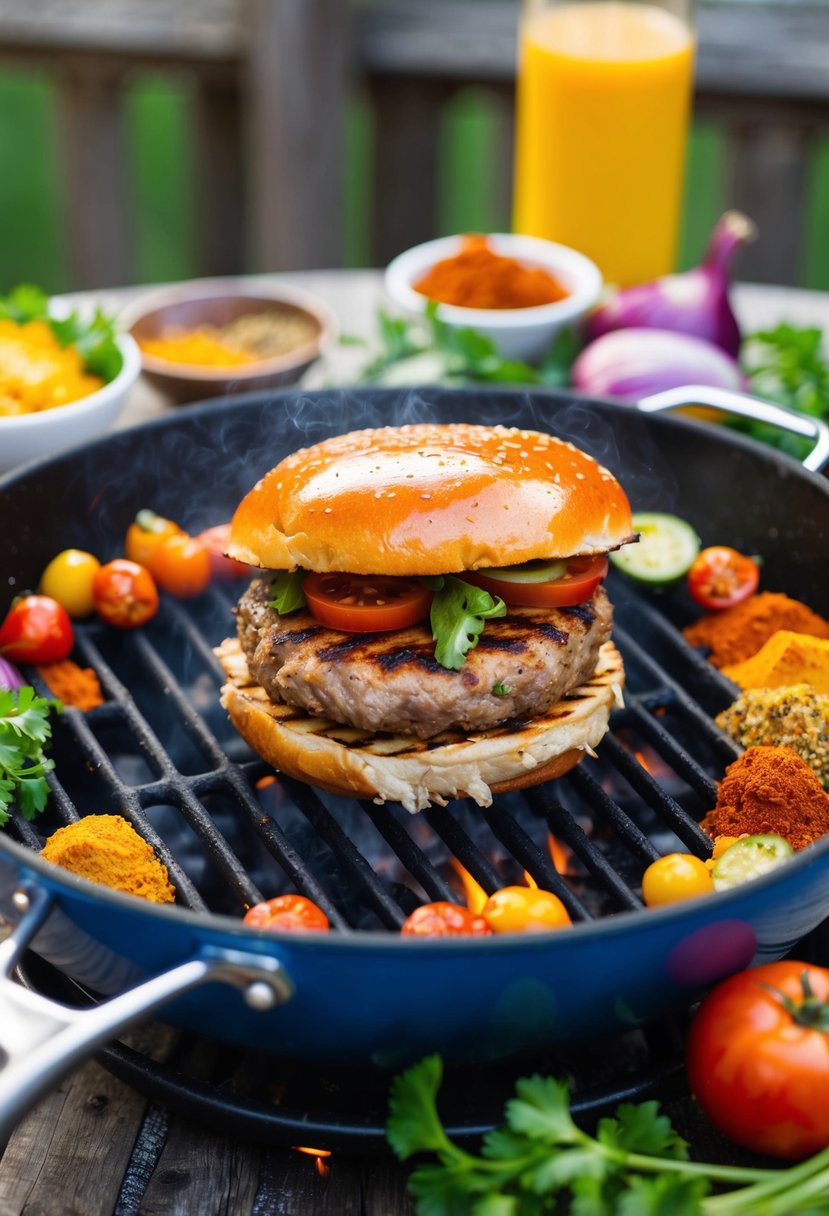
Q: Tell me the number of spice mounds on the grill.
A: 6